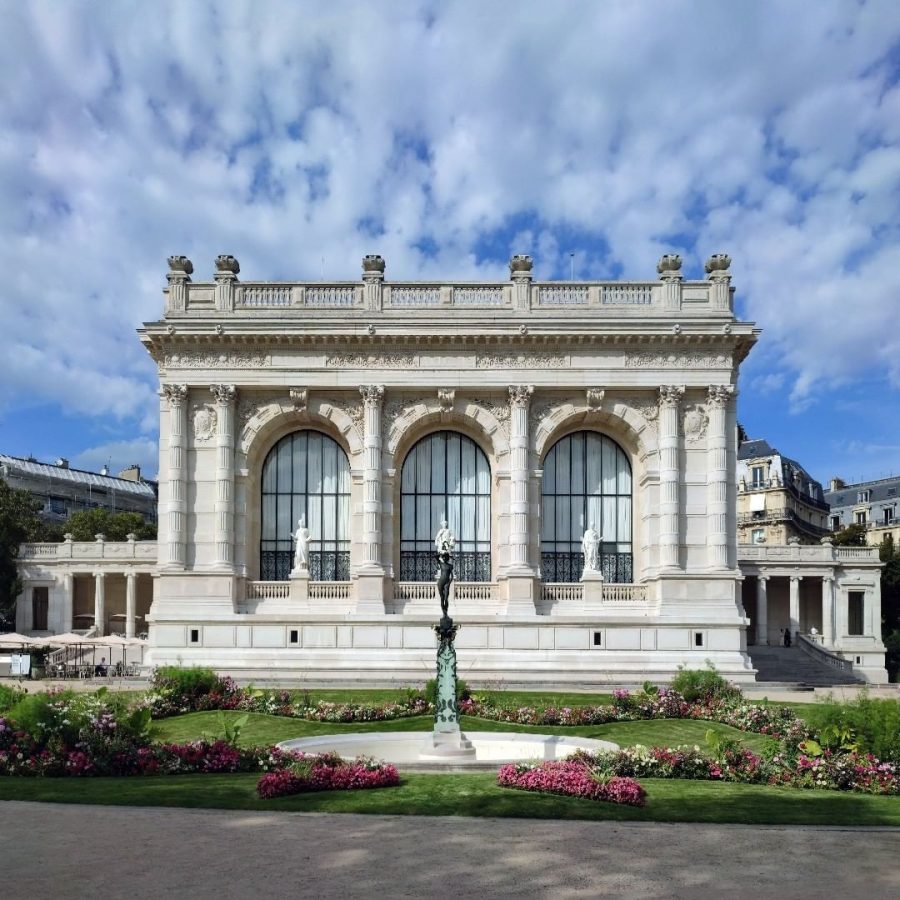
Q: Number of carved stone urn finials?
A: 12